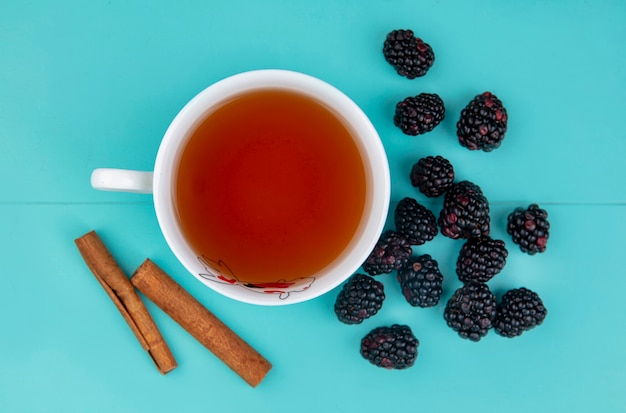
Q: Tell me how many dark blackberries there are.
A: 14